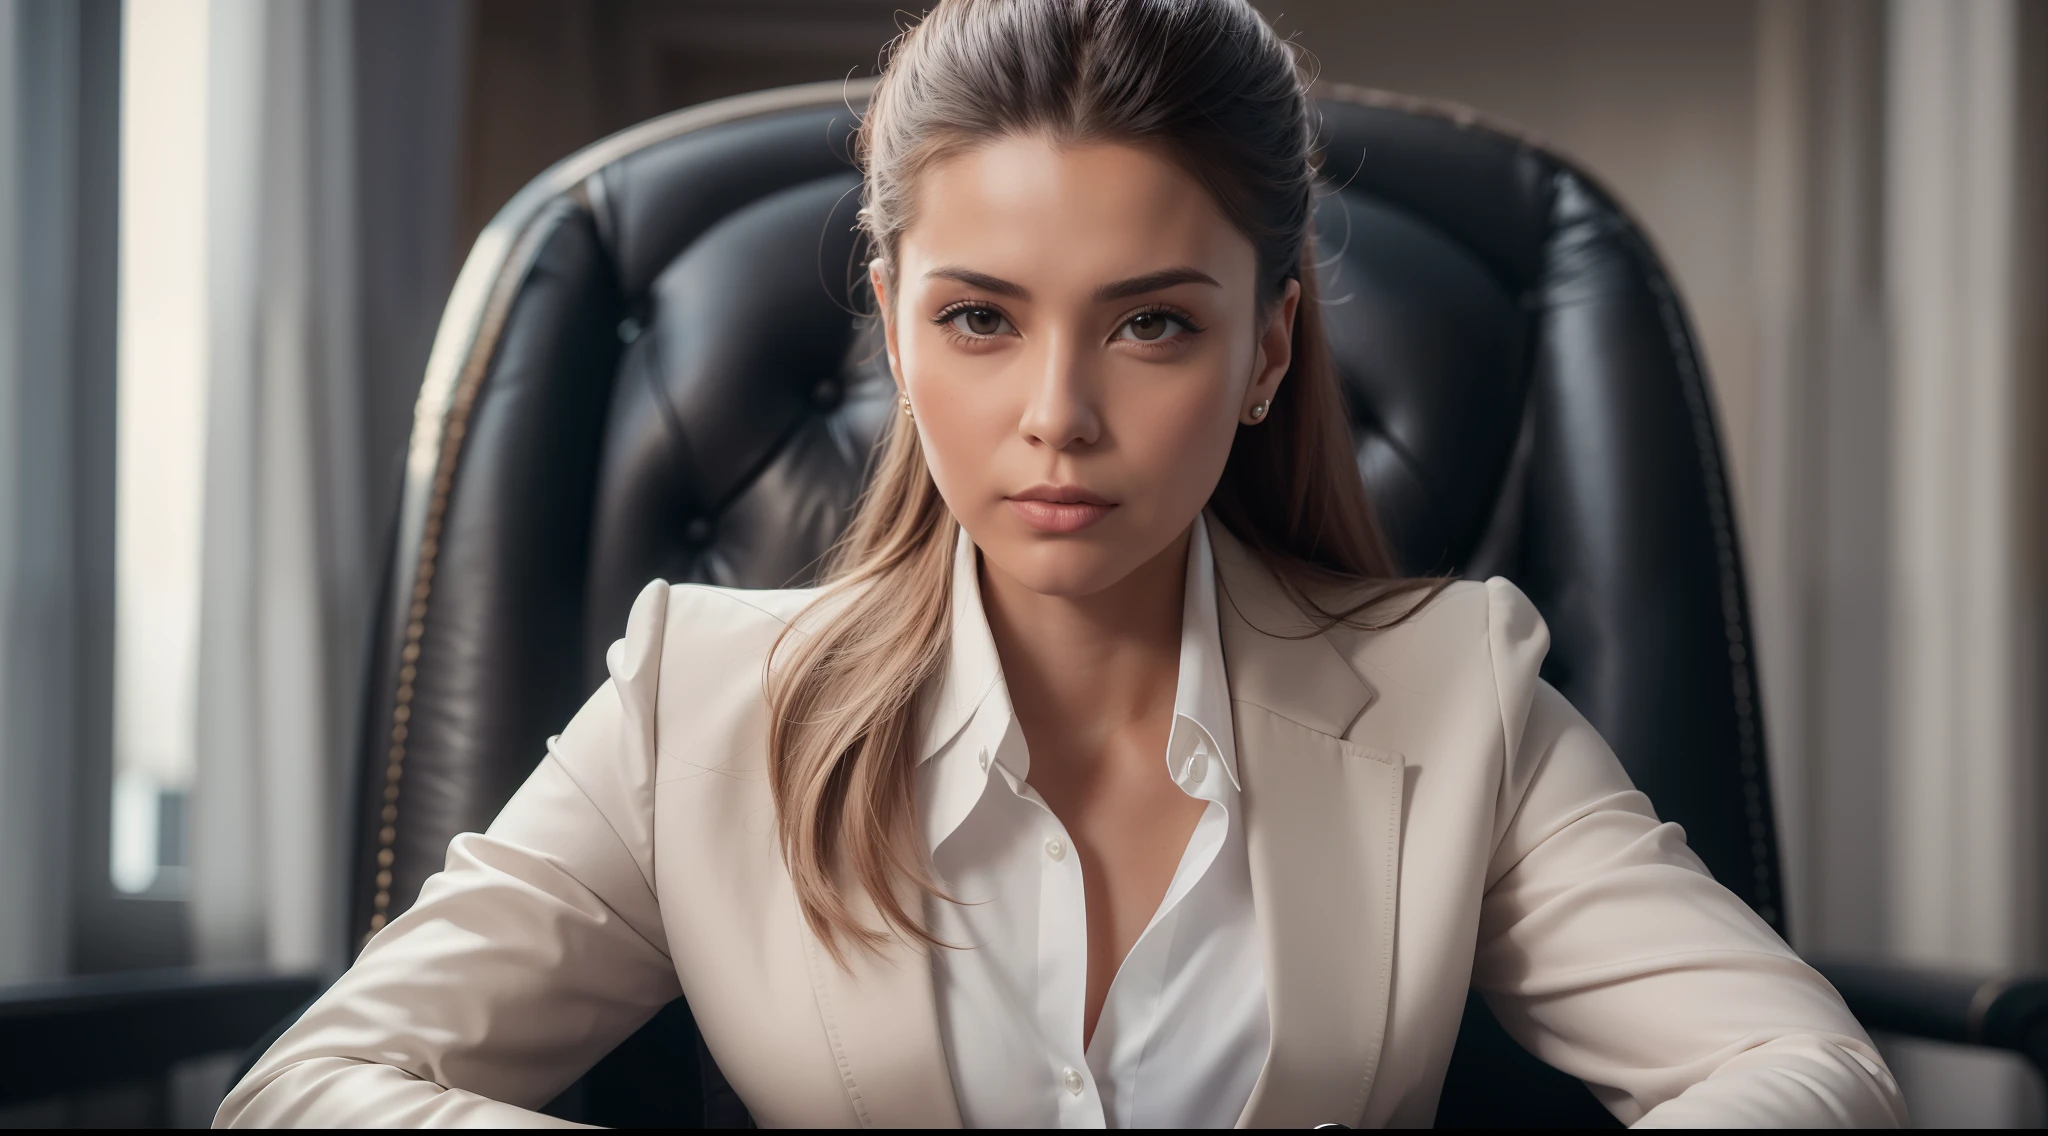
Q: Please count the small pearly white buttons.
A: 4